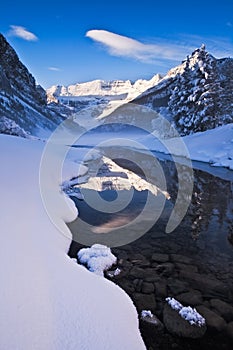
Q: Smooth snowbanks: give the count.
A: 2